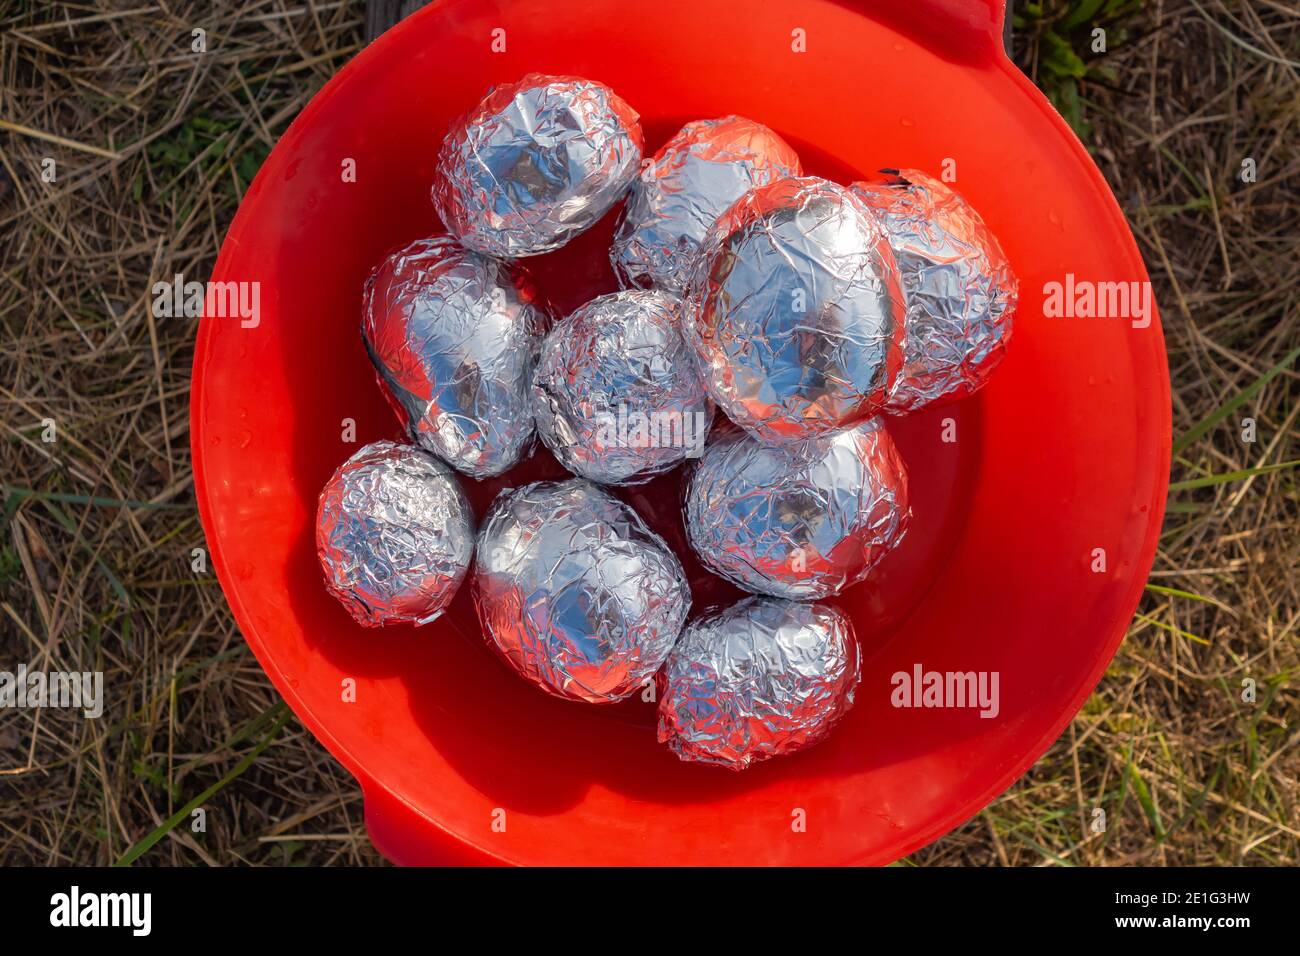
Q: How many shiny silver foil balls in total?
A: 10